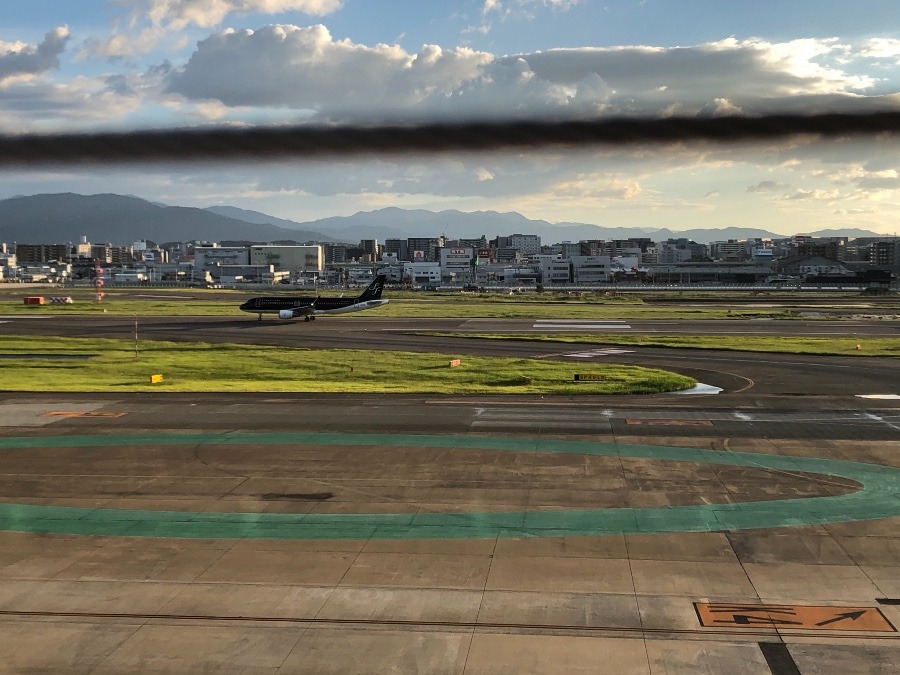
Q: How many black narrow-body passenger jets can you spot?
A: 1